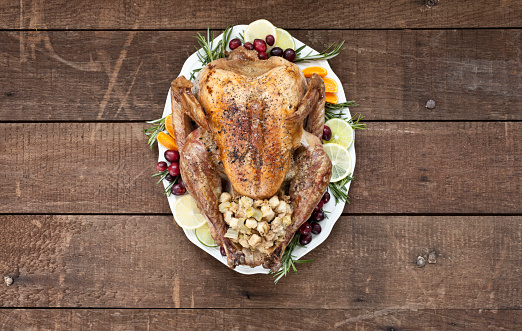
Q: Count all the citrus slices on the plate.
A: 11